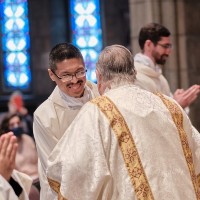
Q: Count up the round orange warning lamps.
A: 0